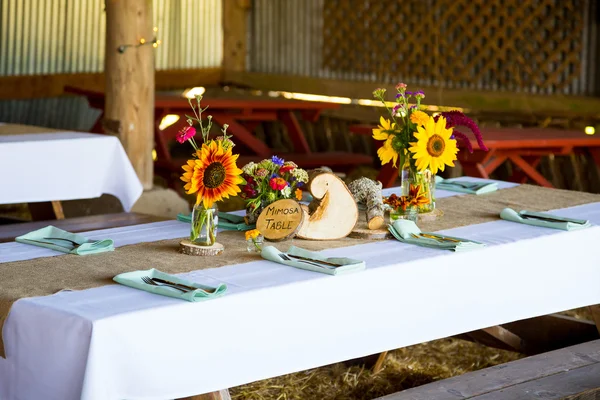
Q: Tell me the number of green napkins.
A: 7